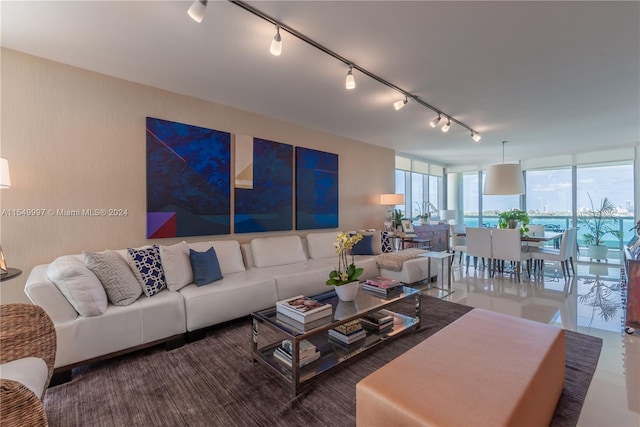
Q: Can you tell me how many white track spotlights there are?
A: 7